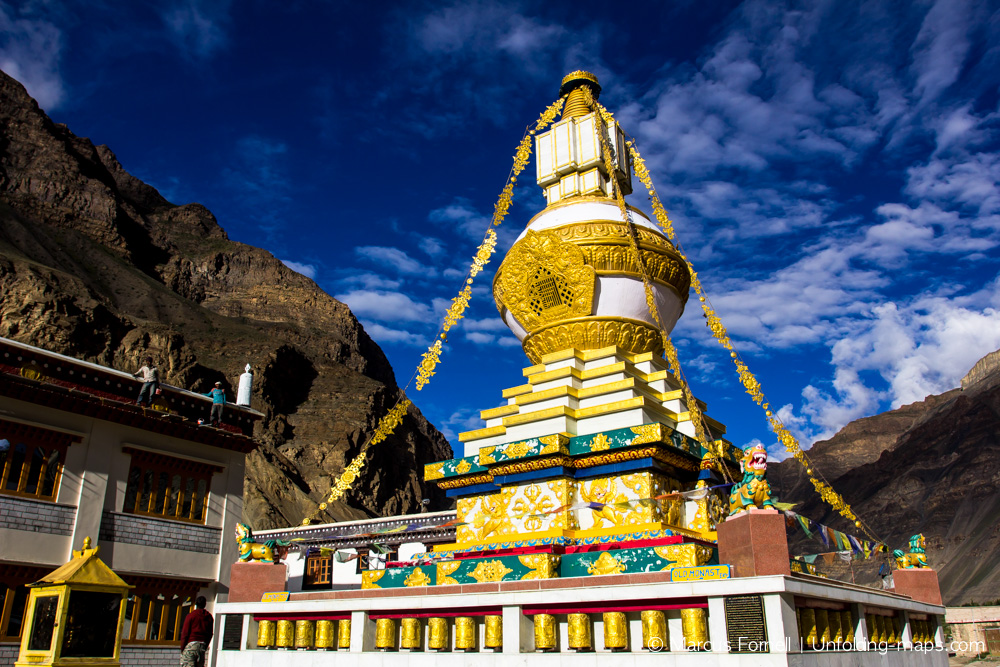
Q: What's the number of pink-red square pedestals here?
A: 3